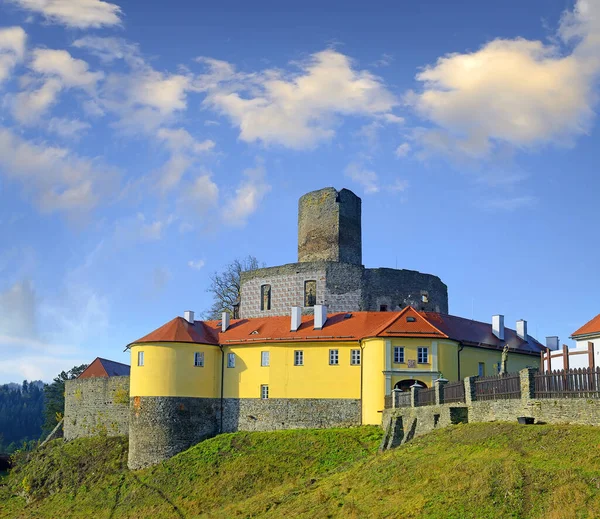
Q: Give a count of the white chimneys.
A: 6